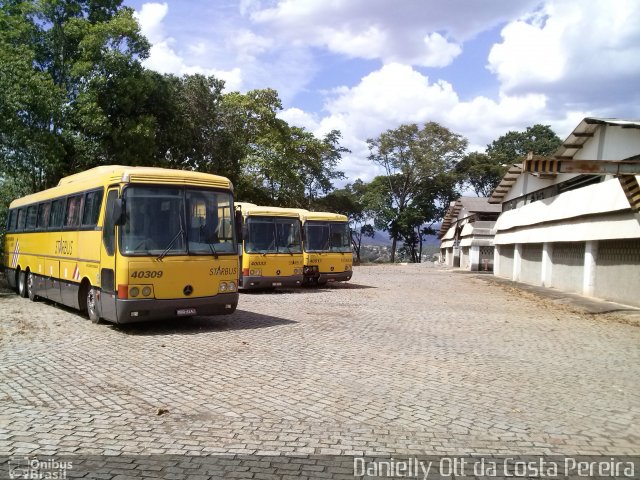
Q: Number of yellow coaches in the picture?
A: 3